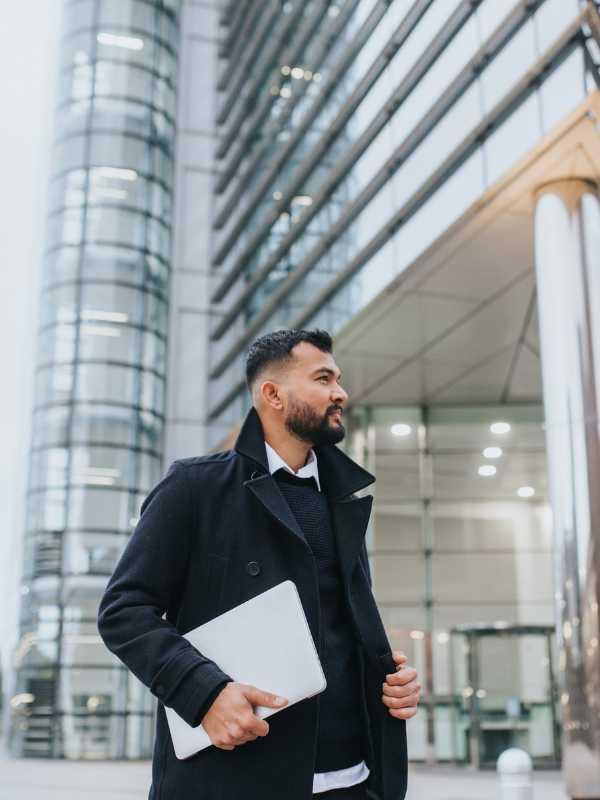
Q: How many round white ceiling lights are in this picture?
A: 5